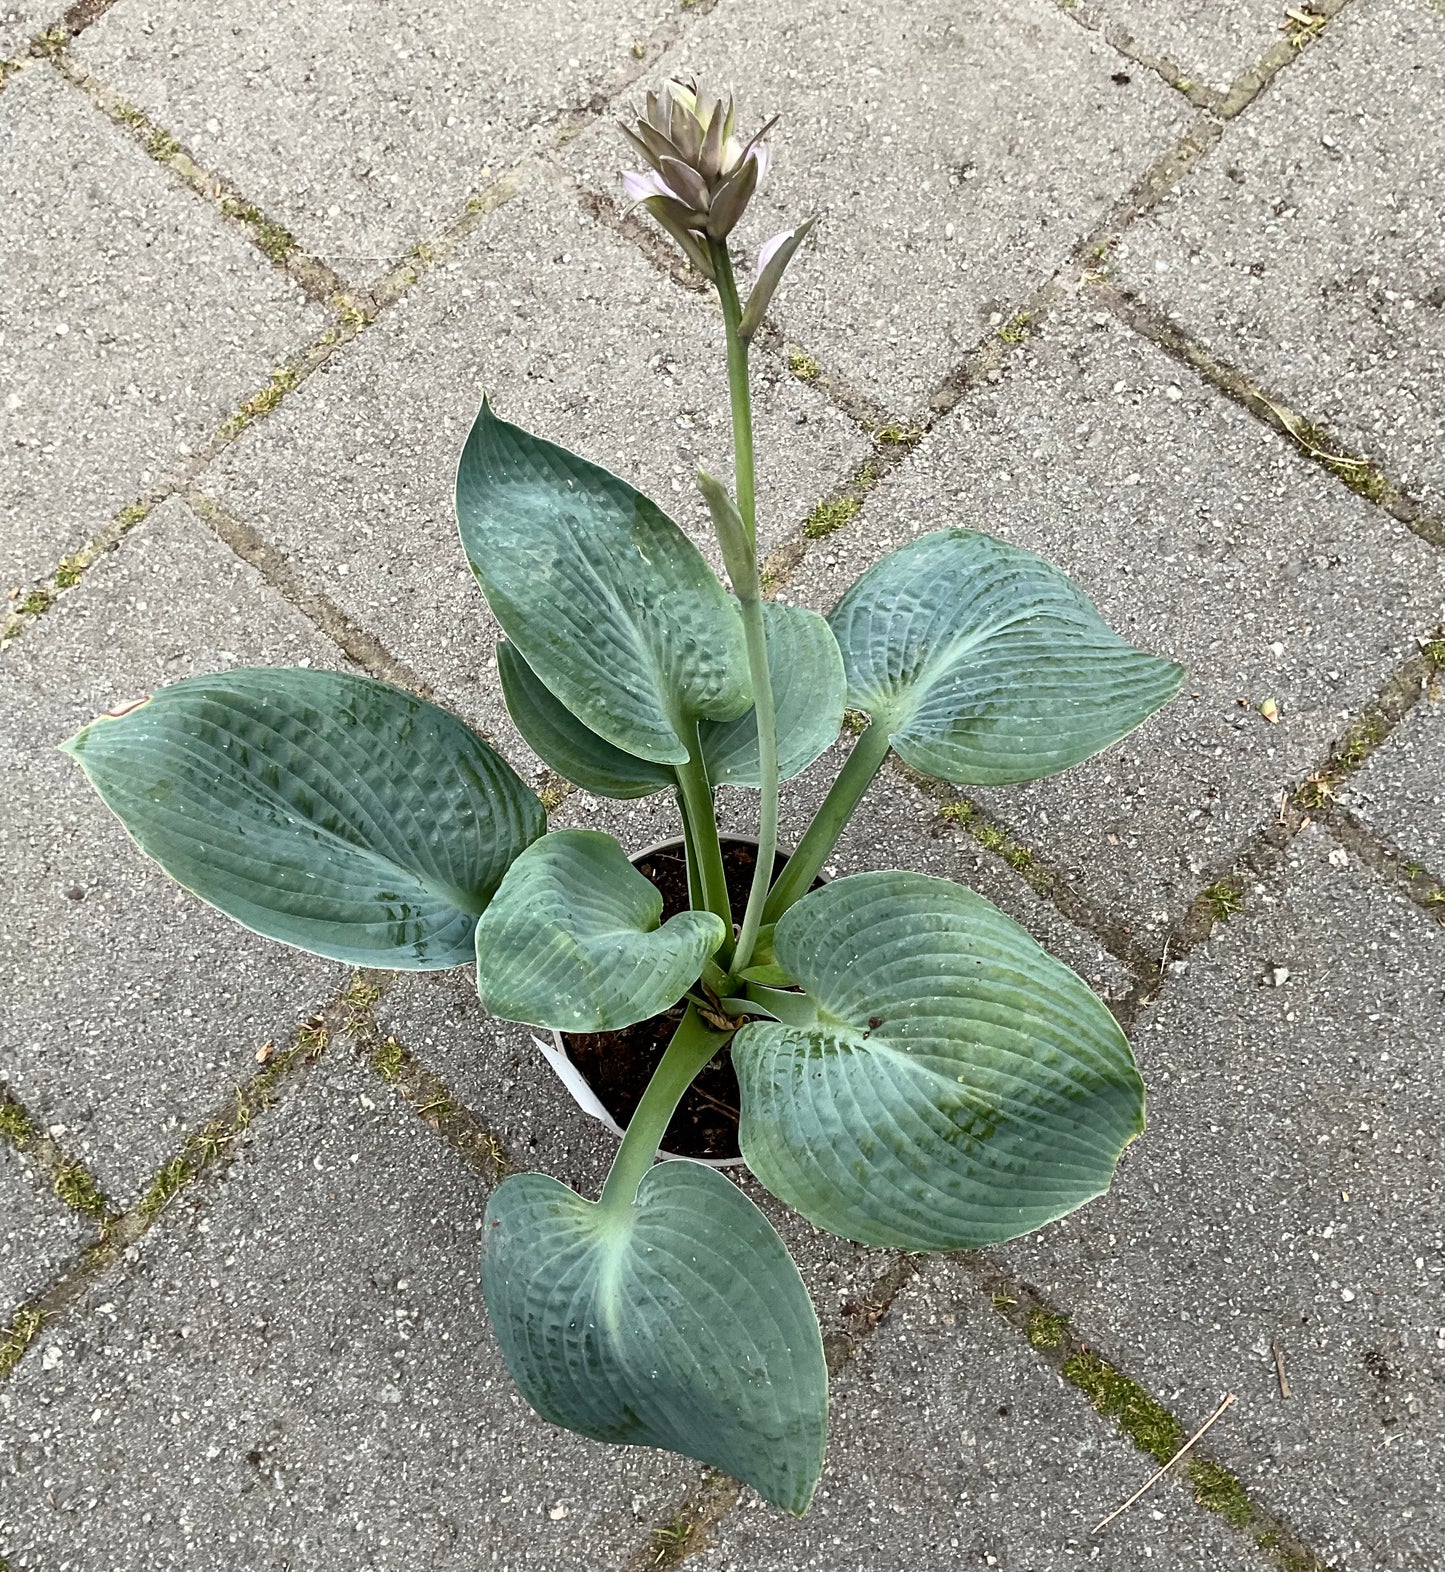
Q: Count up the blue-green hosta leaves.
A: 7